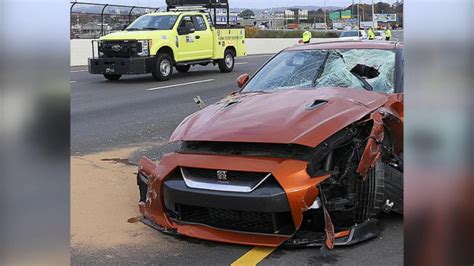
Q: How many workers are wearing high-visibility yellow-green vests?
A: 3